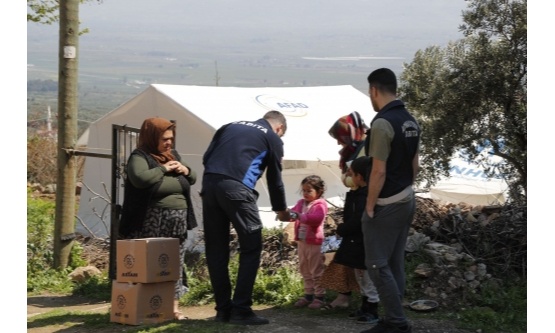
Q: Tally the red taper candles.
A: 0